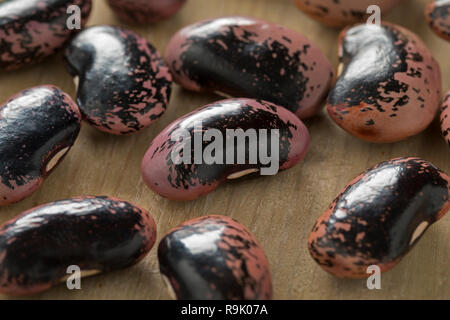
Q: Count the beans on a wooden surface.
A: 13